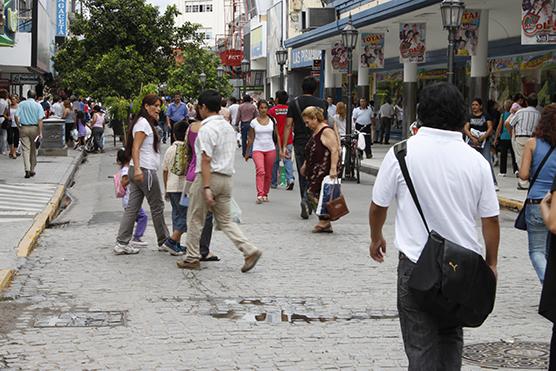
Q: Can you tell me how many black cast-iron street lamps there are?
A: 6